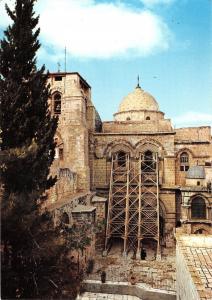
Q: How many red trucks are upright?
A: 0